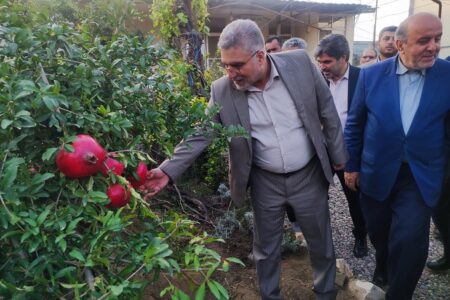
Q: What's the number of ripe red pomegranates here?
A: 4